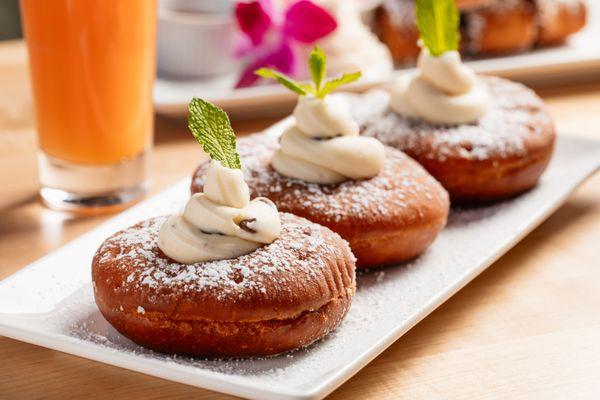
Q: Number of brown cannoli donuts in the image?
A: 3